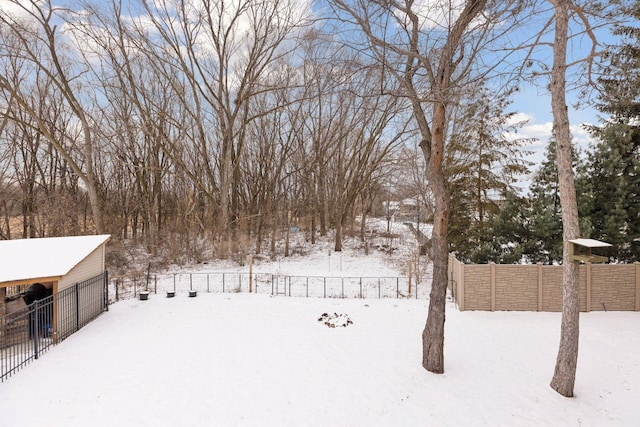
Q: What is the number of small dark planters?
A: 3